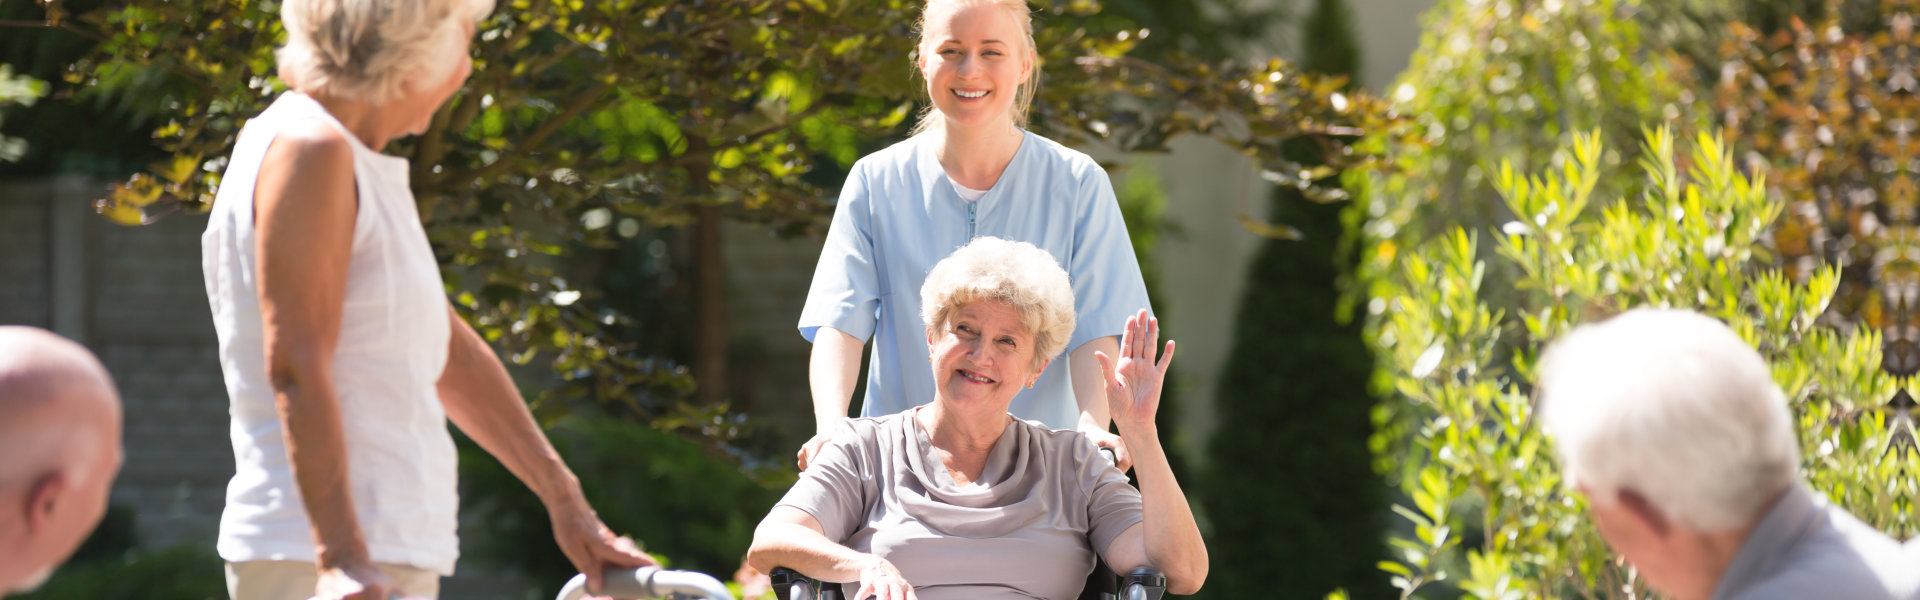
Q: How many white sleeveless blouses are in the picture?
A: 1